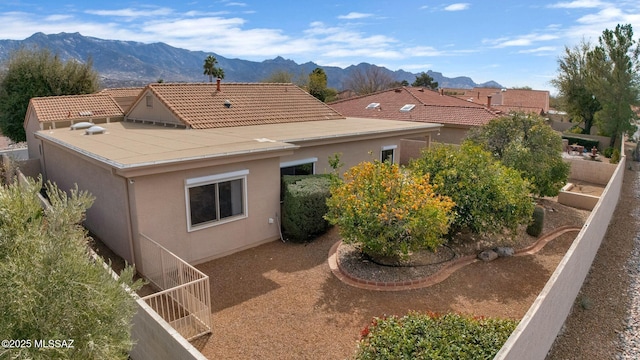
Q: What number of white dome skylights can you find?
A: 2